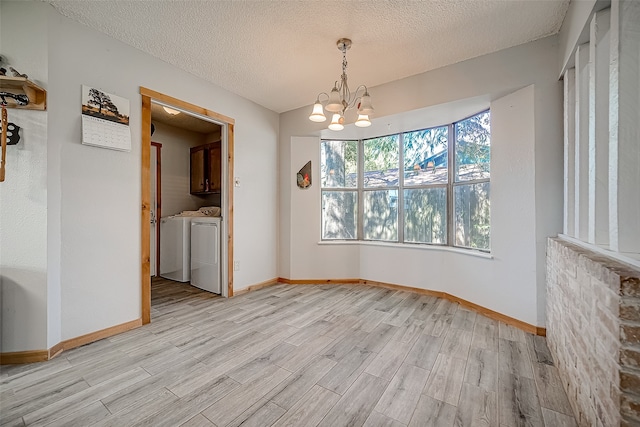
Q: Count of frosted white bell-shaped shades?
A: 5